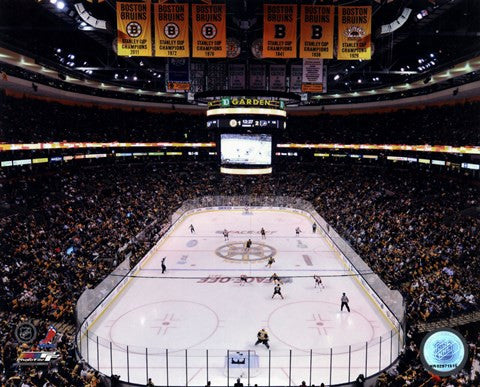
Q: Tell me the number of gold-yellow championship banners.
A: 6